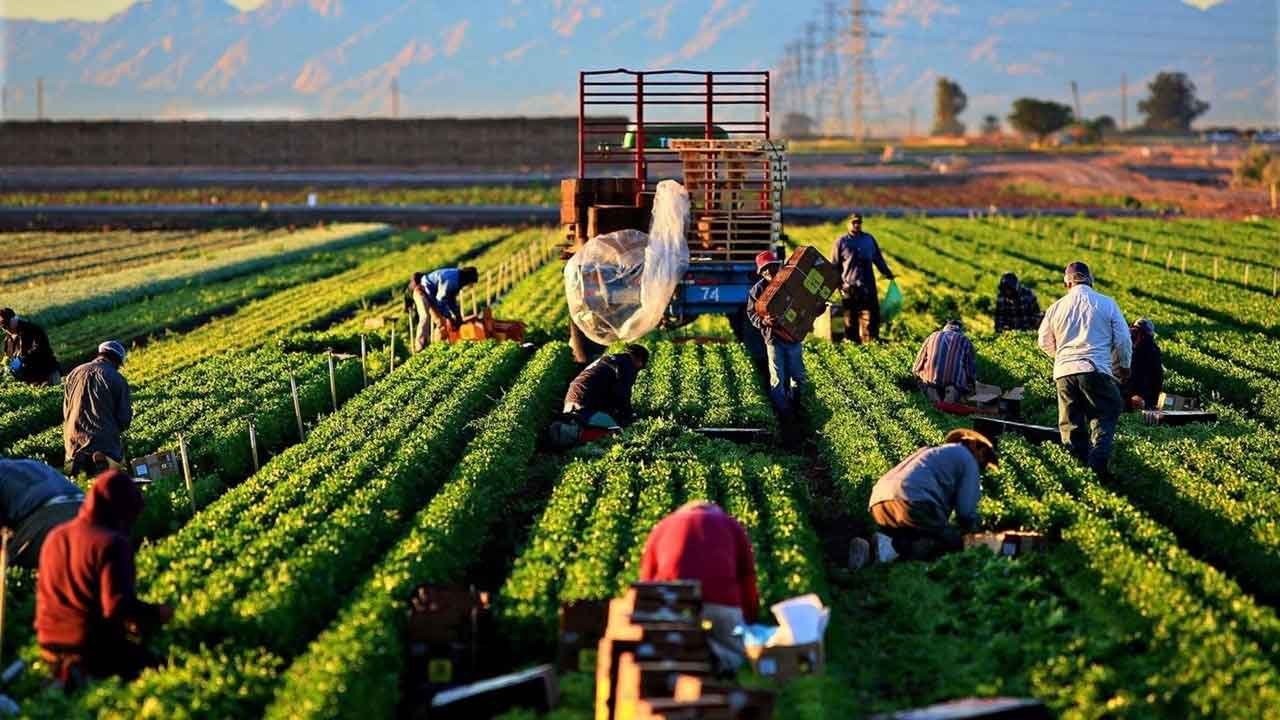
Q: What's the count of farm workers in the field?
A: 14